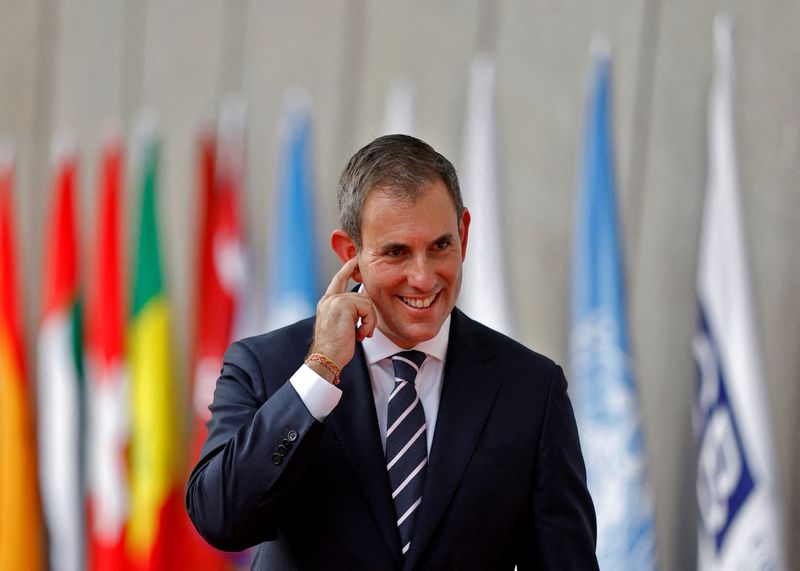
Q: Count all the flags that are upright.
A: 11